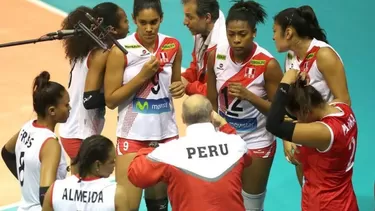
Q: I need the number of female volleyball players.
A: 7